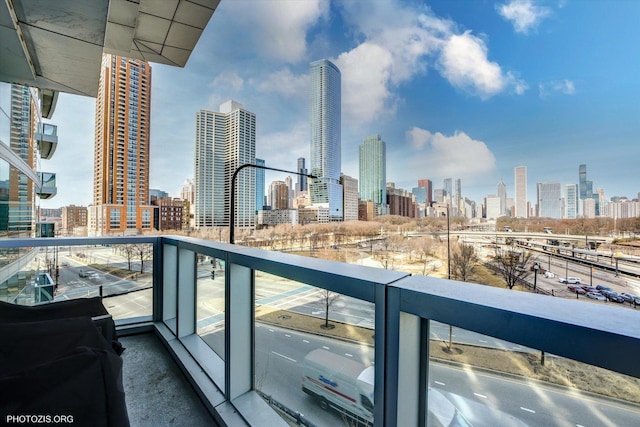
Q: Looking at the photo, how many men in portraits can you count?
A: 0